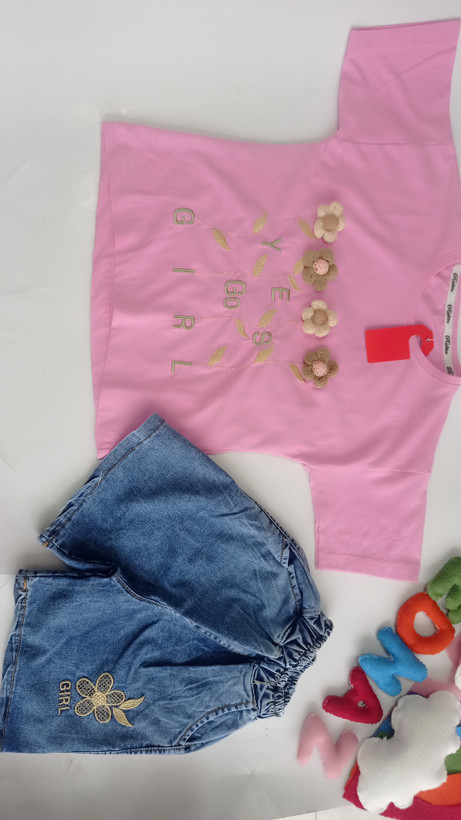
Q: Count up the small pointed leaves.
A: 13